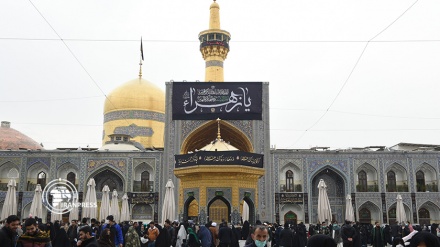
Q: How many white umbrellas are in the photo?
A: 13